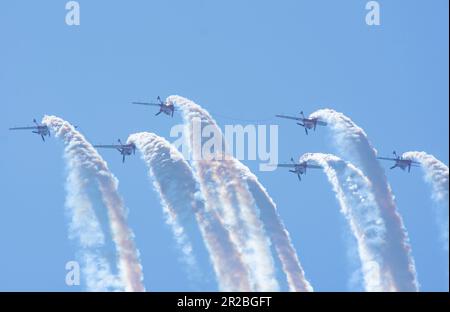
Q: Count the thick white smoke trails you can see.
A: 6